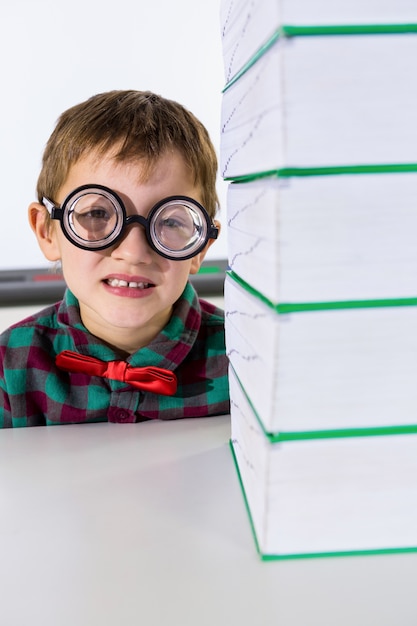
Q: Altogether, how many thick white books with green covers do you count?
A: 5